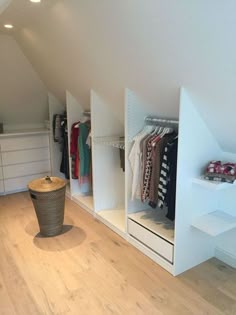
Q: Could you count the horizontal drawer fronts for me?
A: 5